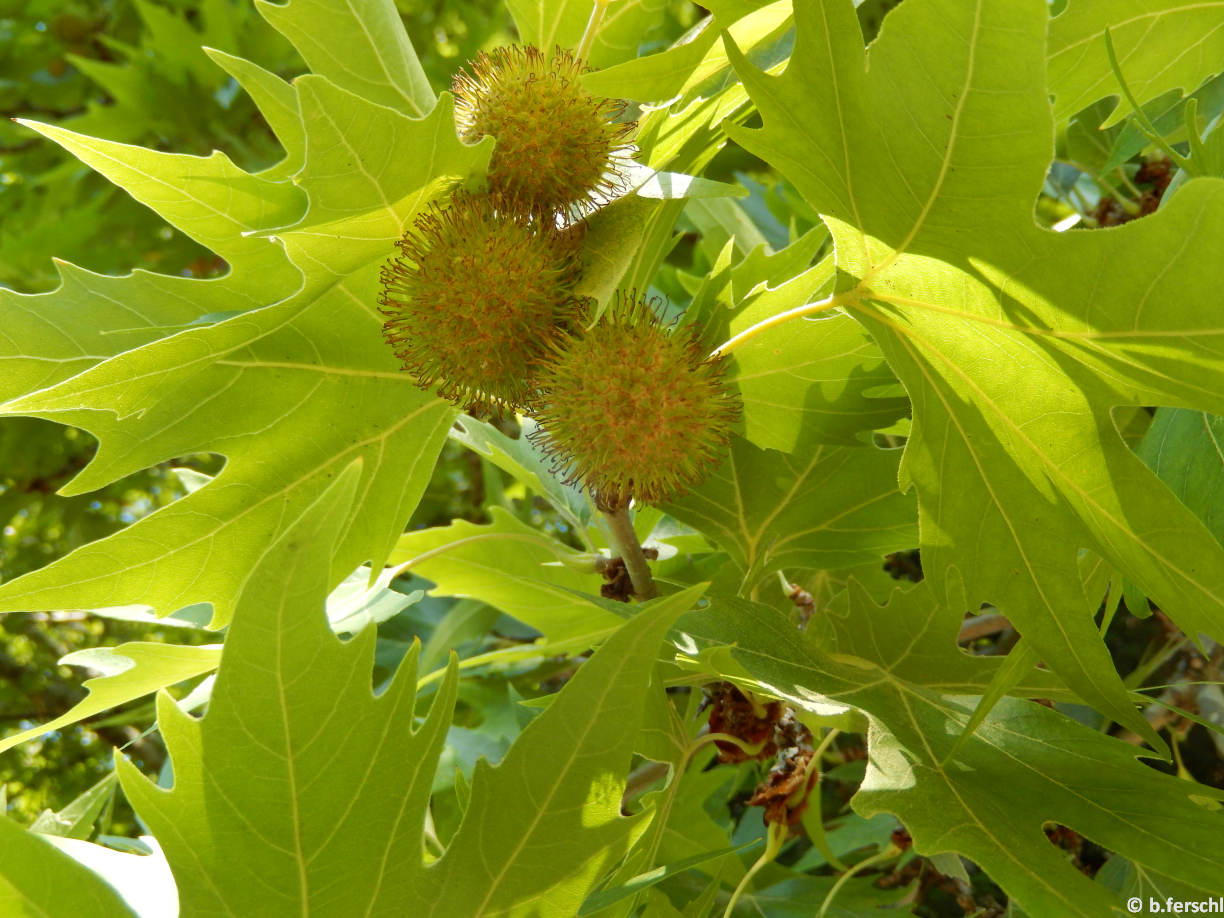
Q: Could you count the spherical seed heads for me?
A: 3